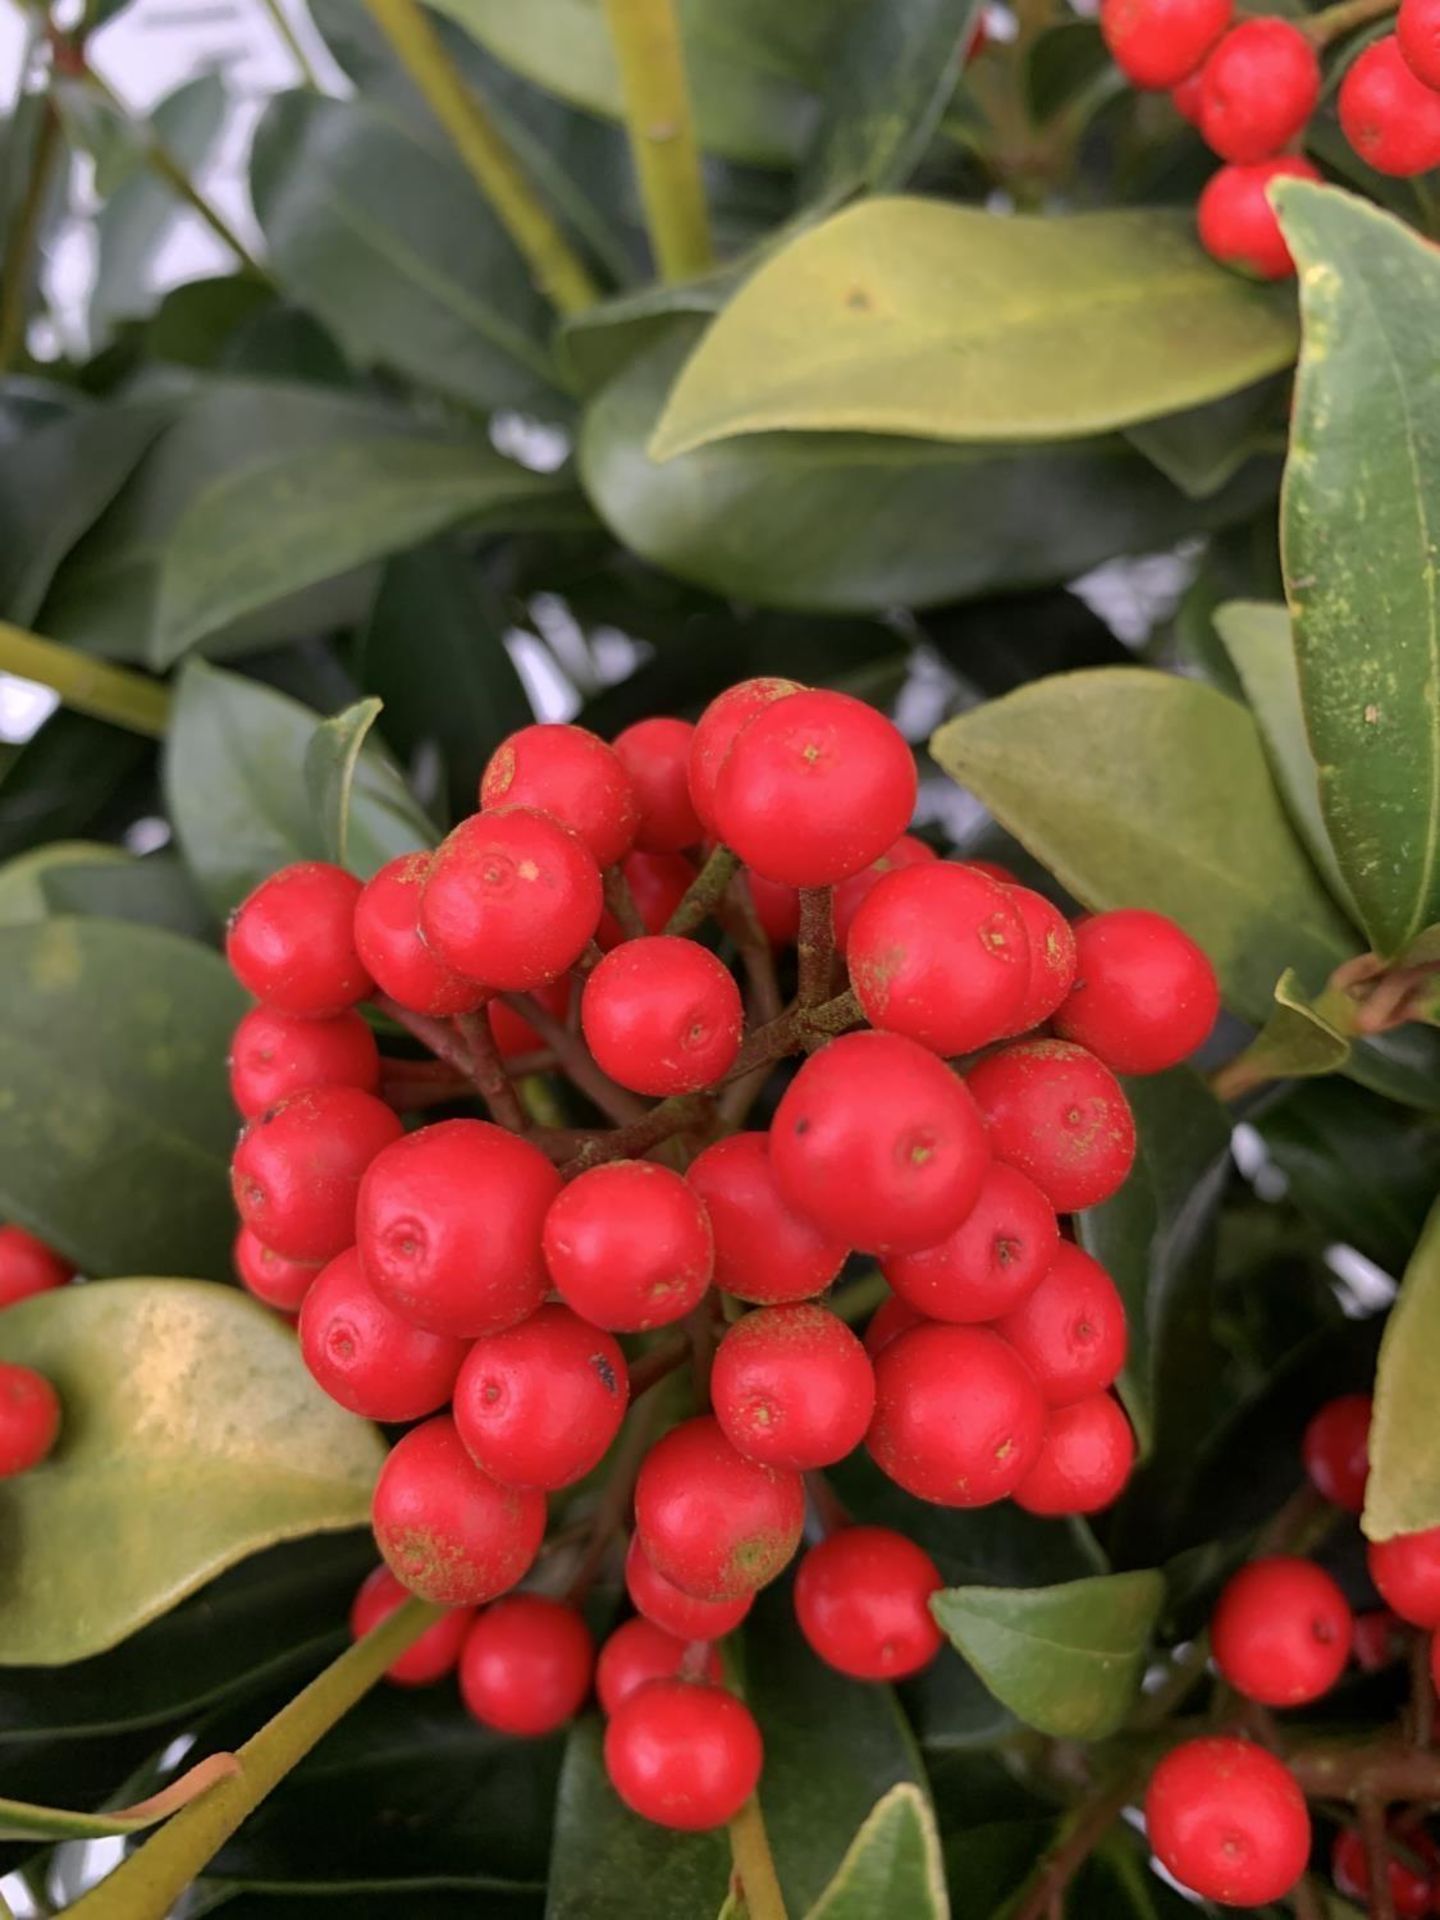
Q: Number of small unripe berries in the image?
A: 0